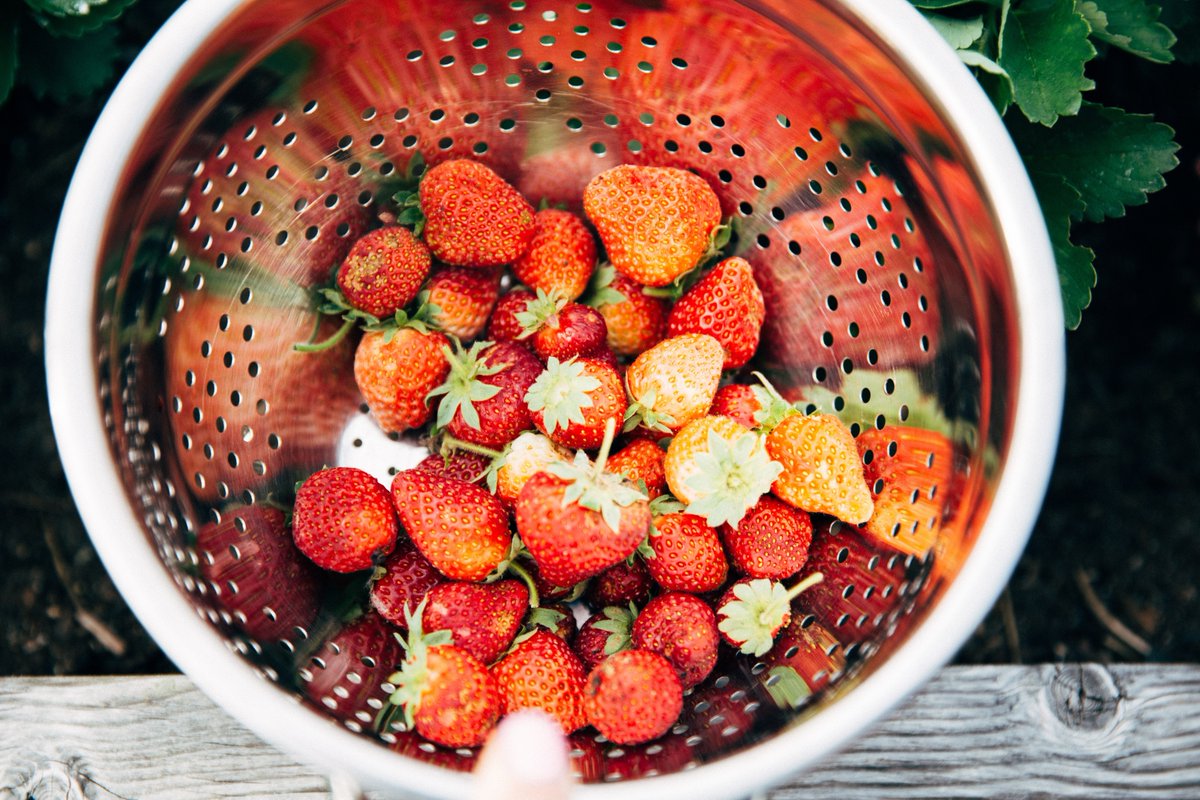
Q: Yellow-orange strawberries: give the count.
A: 4